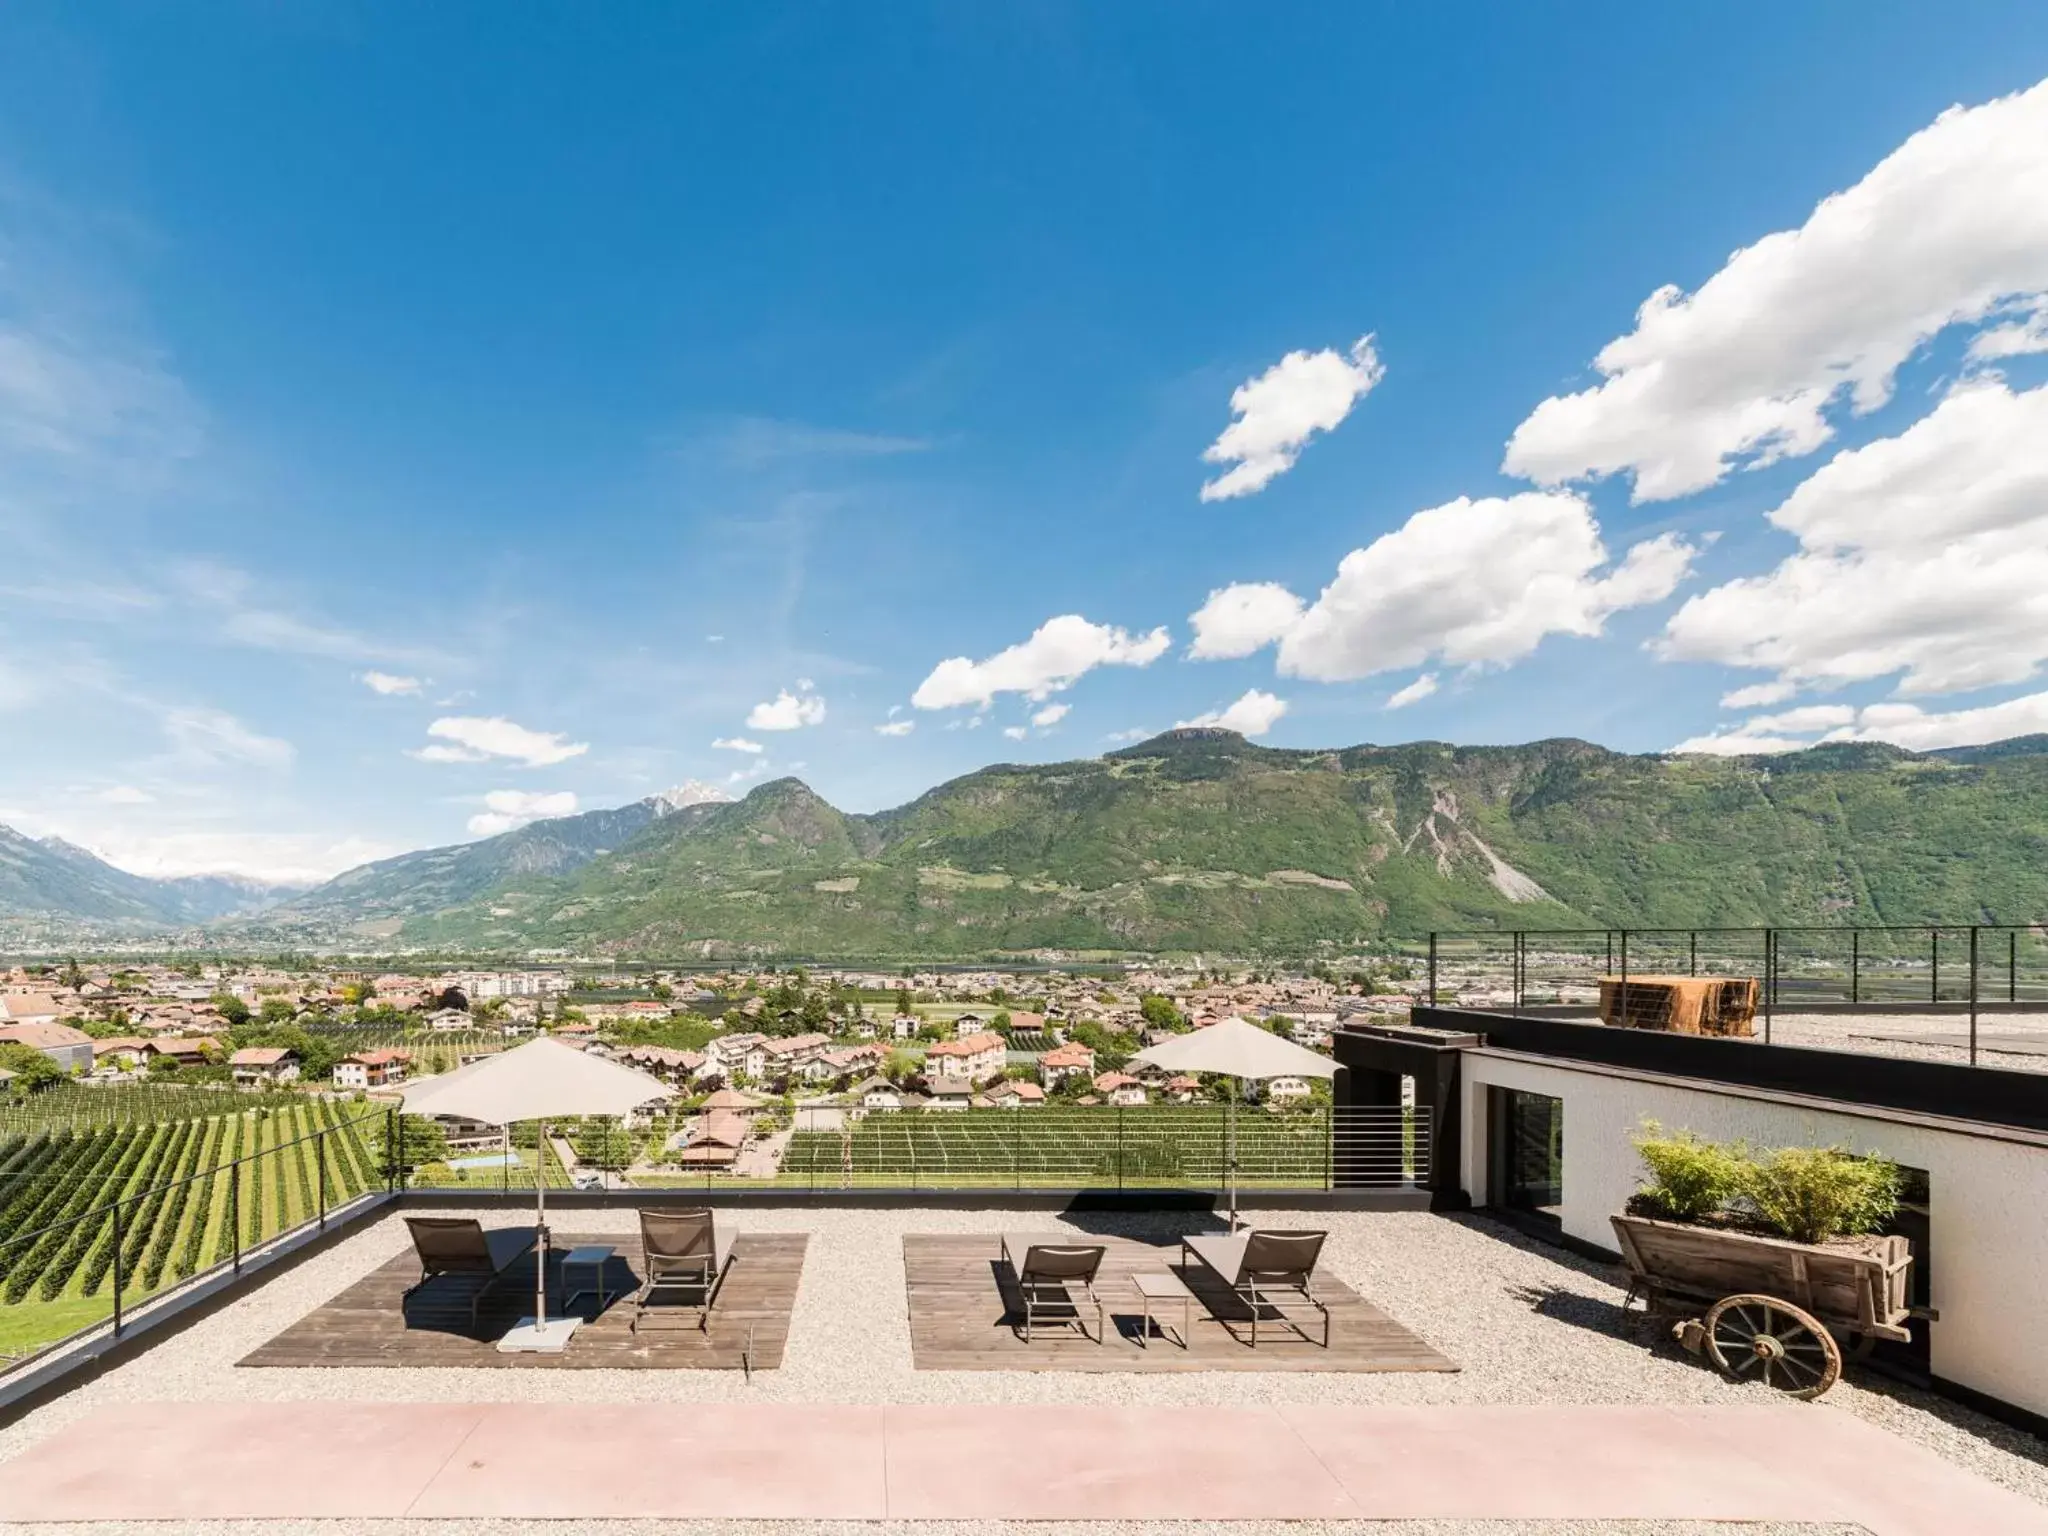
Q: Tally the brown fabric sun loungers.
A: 4